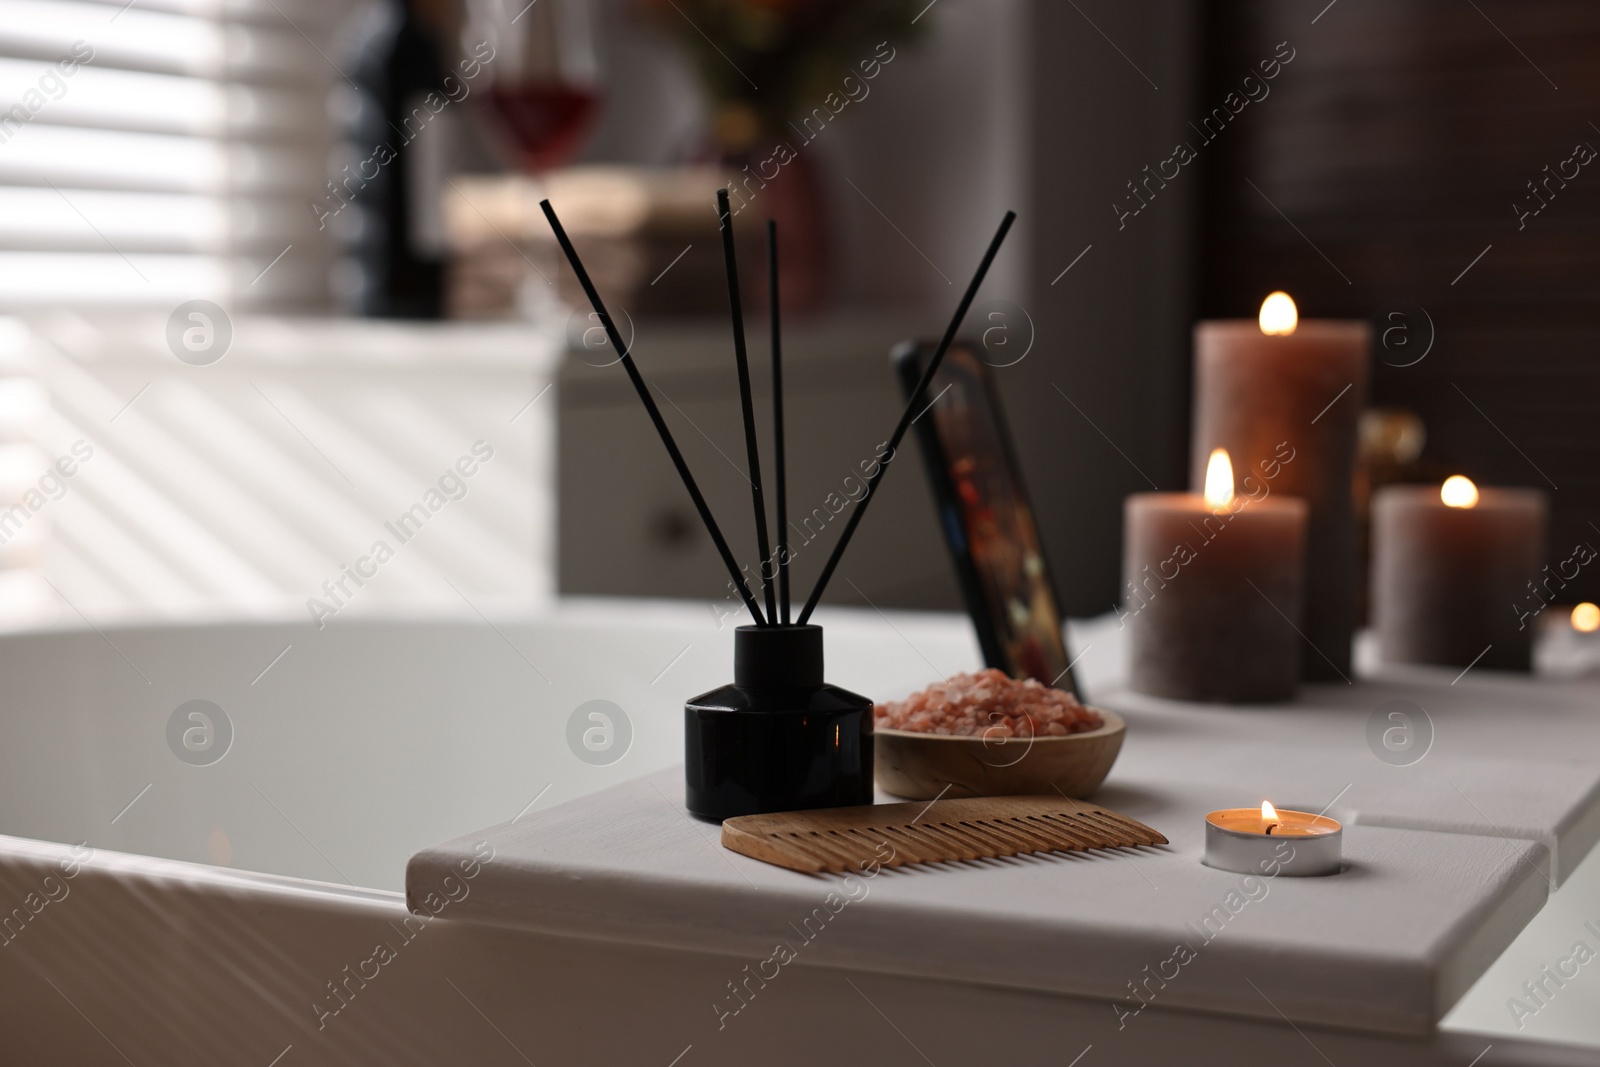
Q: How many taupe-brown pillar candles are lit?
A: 3